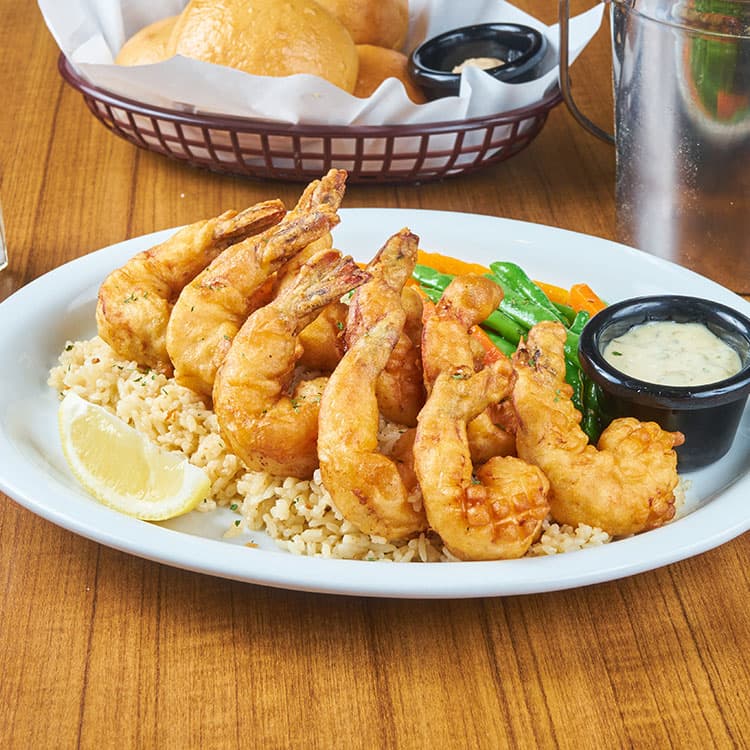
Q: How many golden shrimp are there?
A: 9